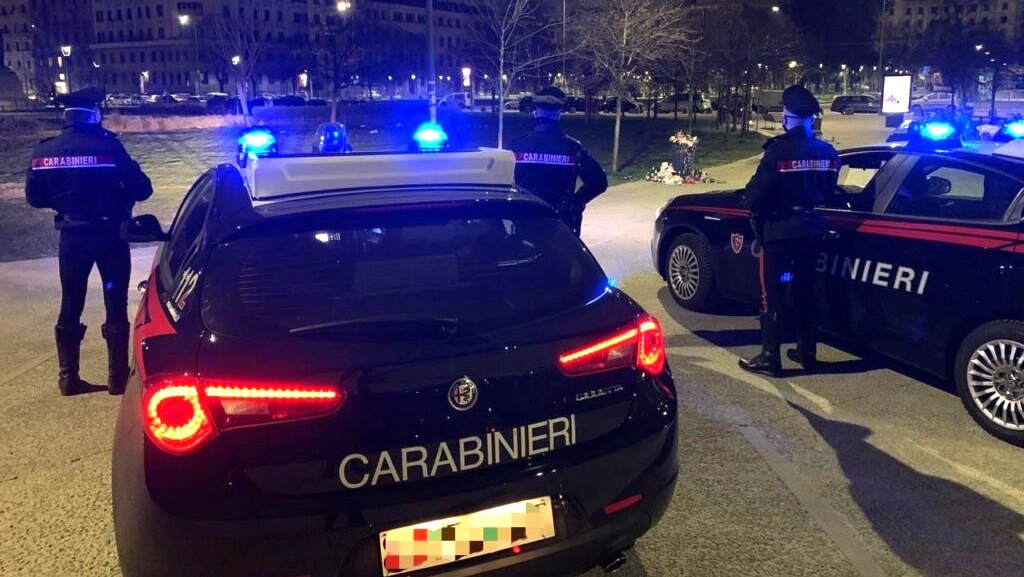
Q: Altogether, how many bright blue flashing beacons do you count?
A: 4